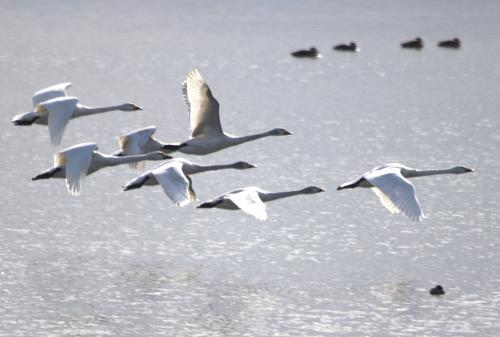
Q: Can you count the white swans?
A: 7